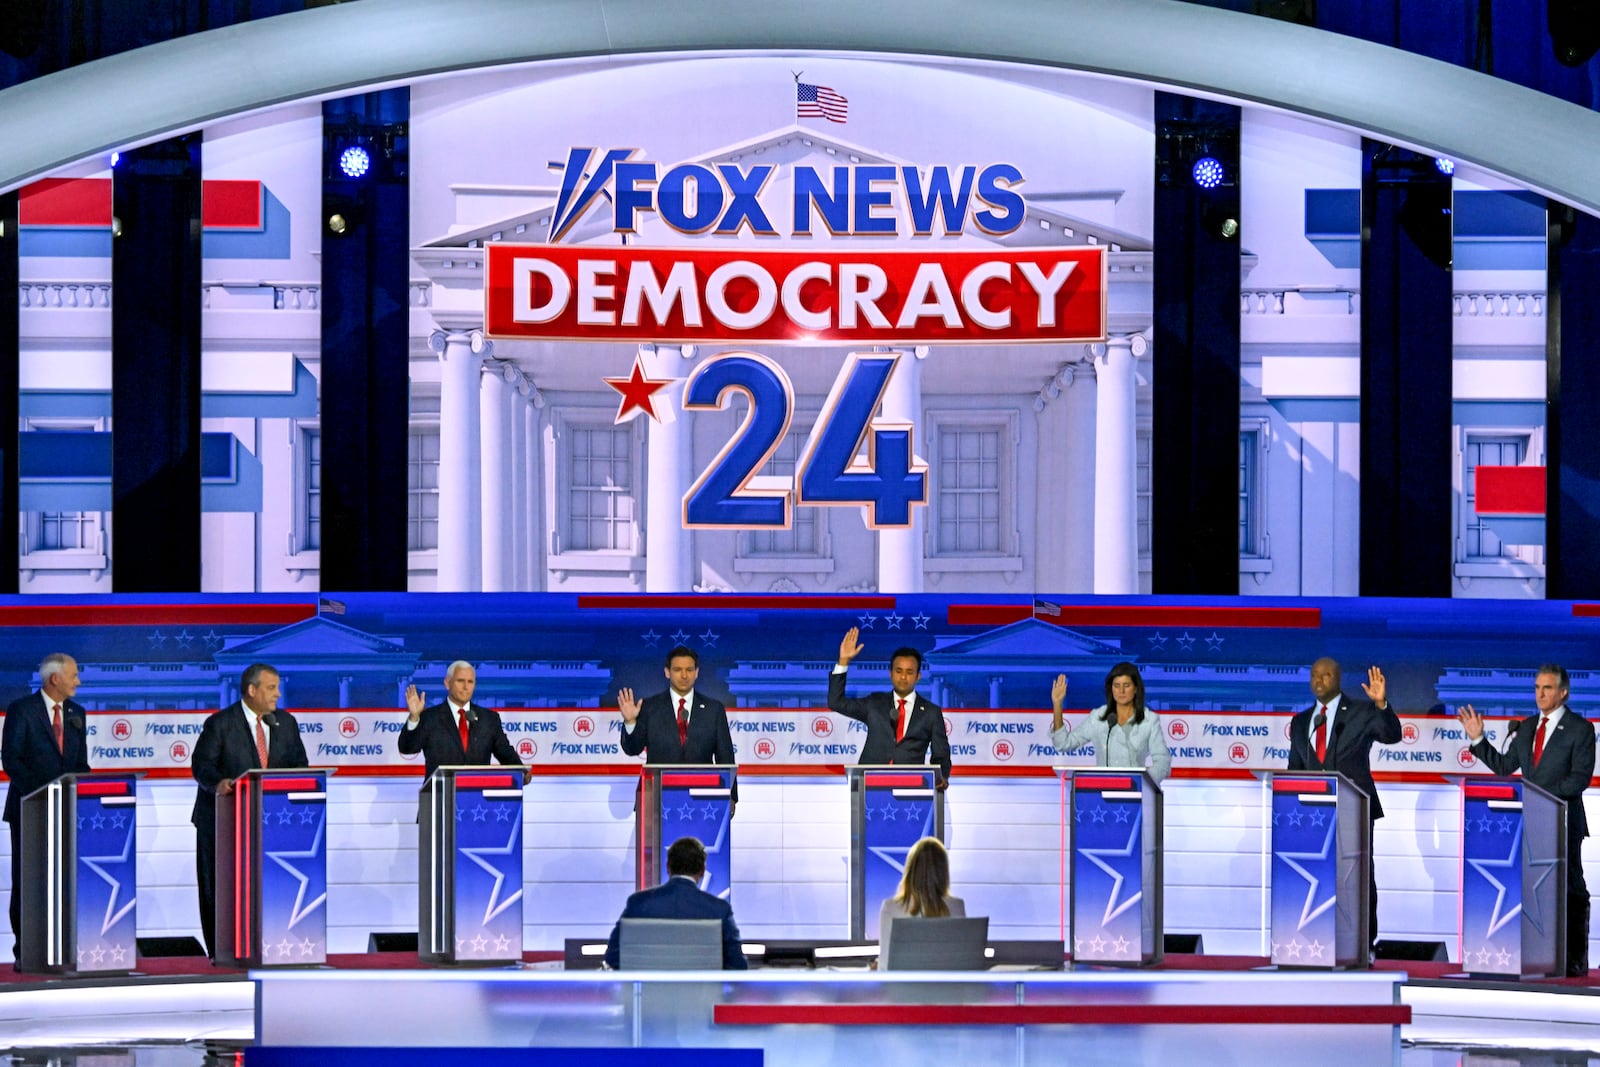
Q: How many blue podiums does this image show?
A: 8